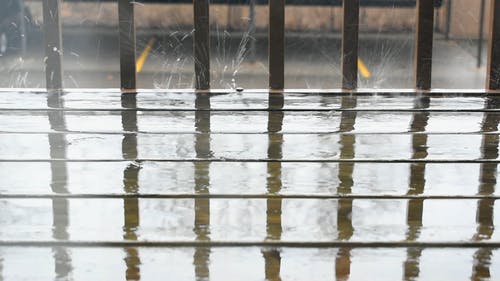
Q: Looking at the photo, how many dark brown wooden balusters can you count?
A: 7